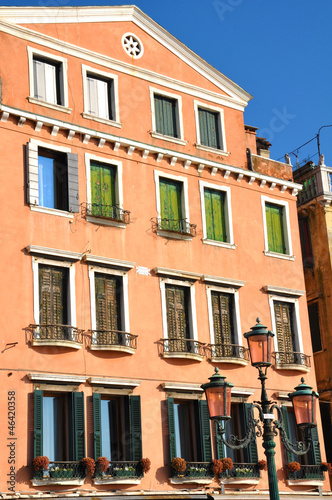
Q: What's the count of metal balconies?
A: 12